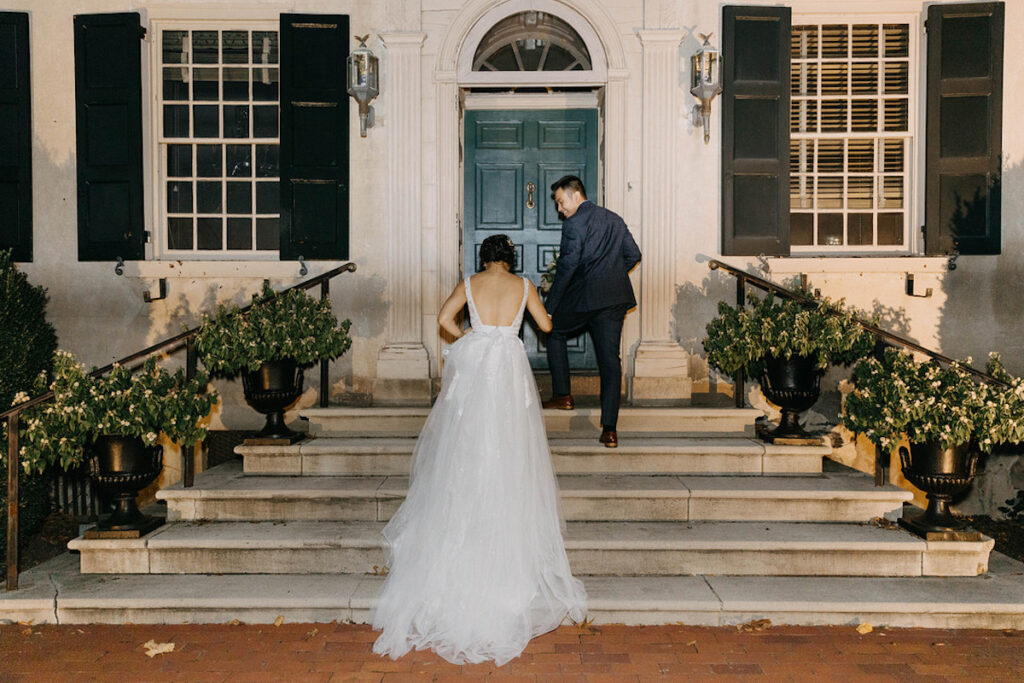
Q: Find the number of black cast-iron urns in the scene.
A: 4